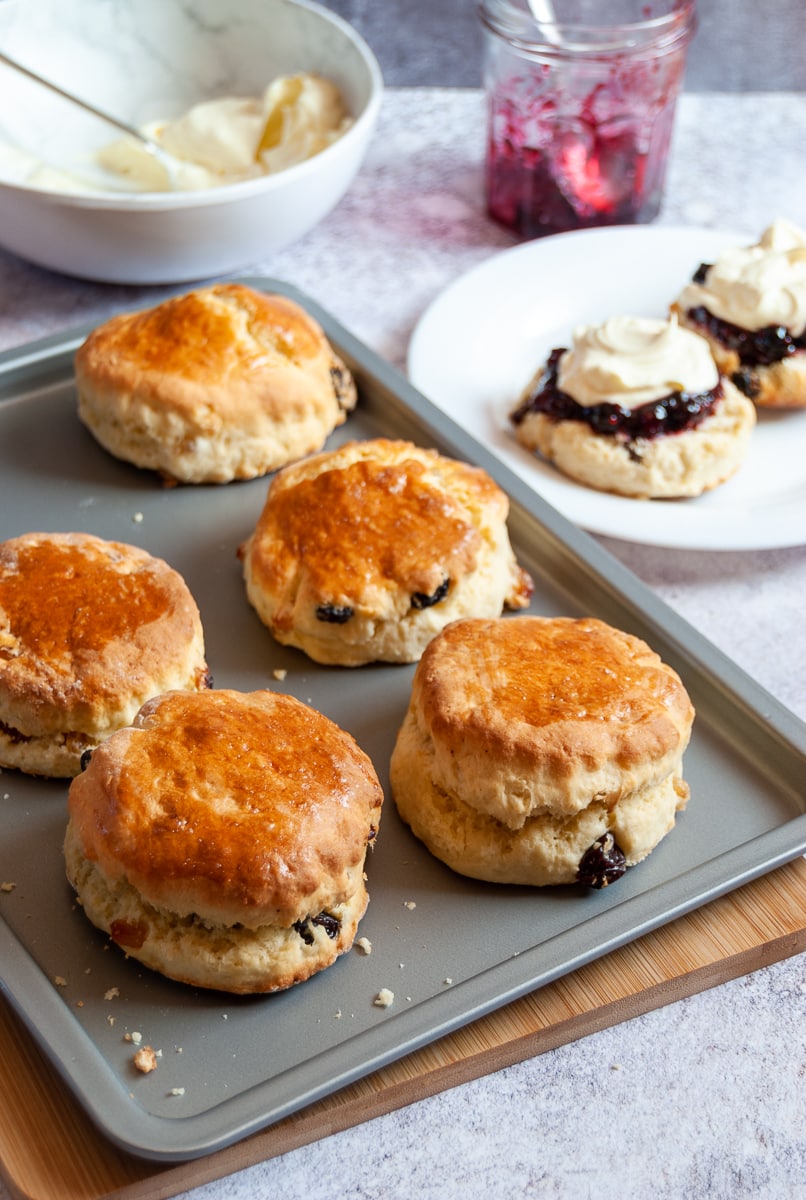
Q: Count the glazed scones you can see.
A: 5